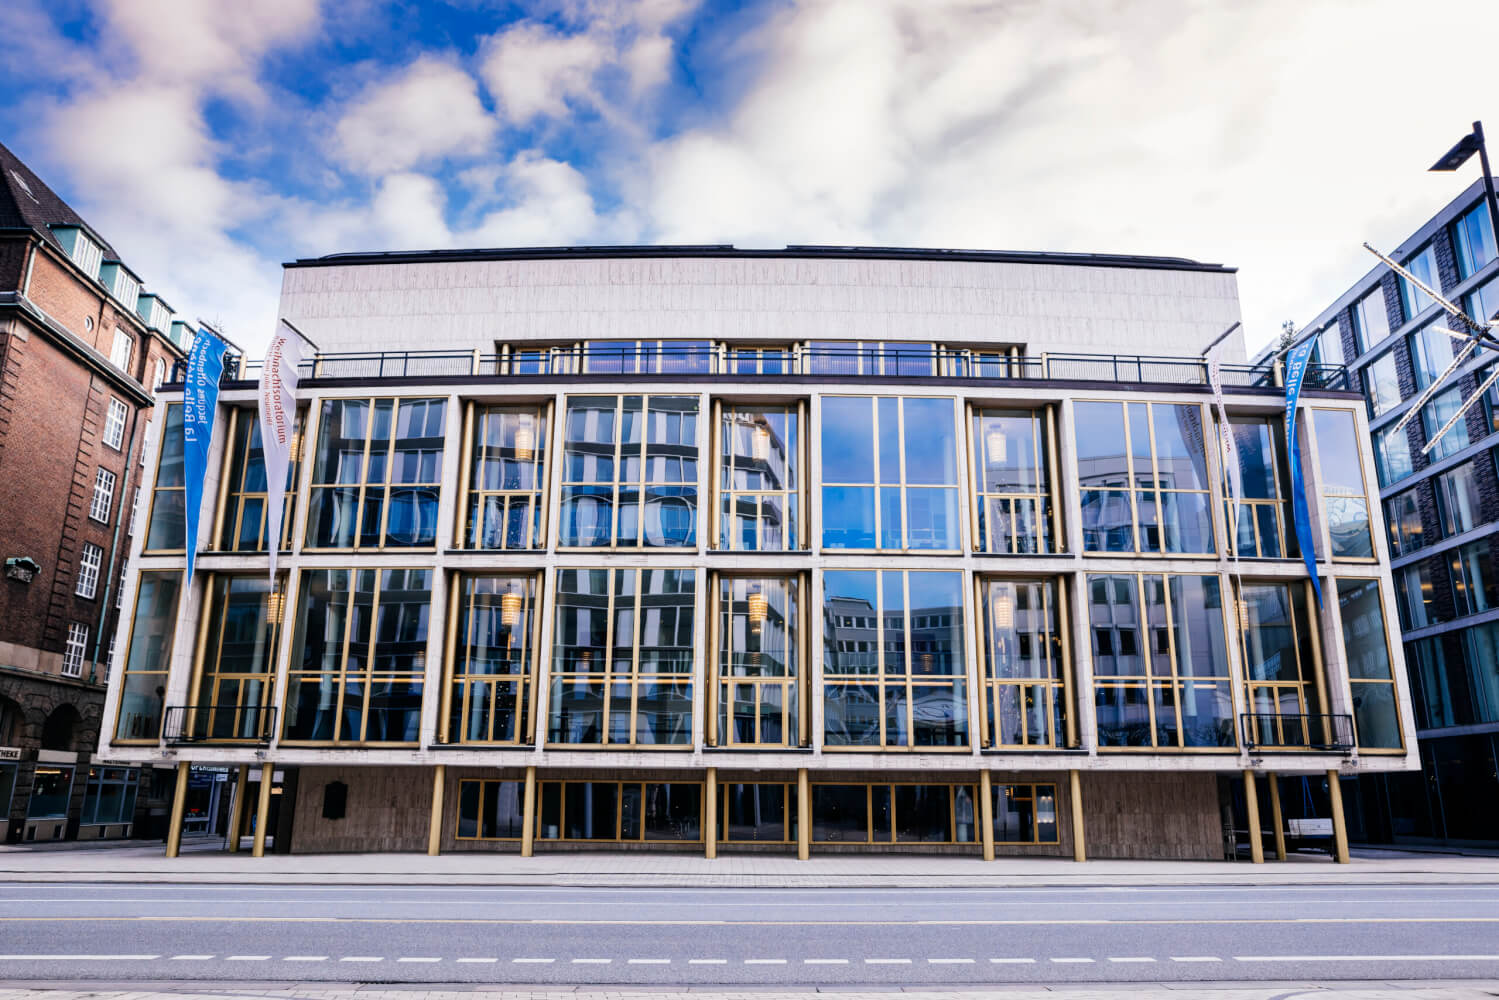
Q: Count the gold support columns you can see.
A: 12